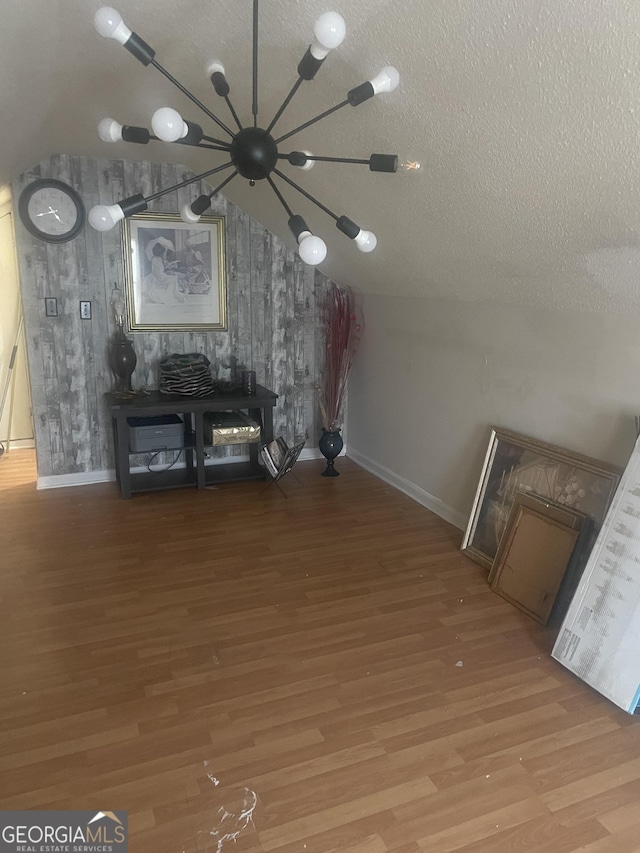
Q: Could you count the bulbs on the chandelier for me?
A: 12